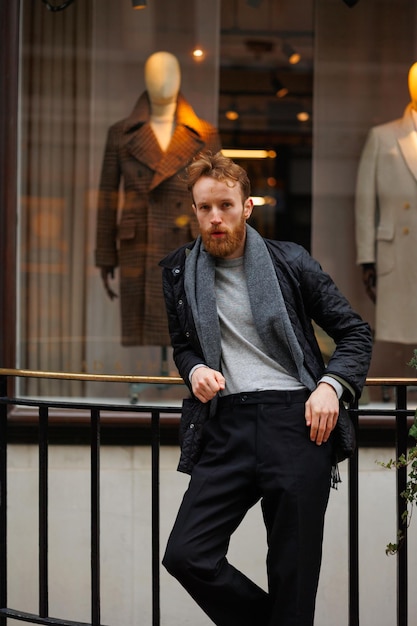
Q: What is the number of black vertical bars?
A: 6